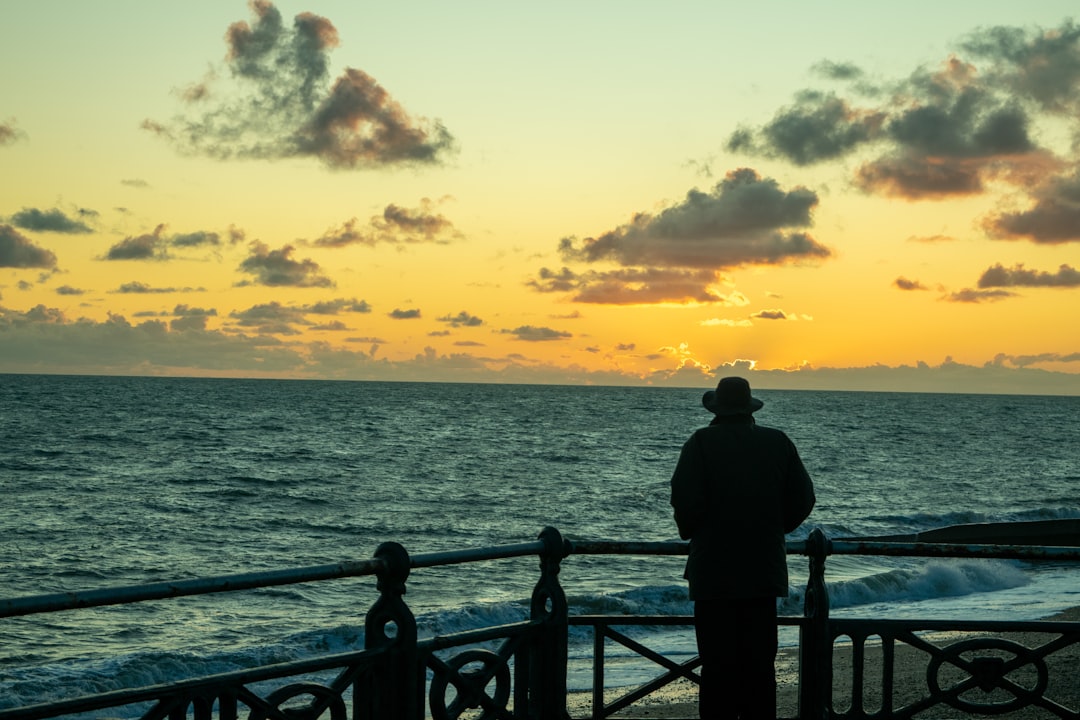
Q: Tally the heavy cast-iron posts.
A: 3